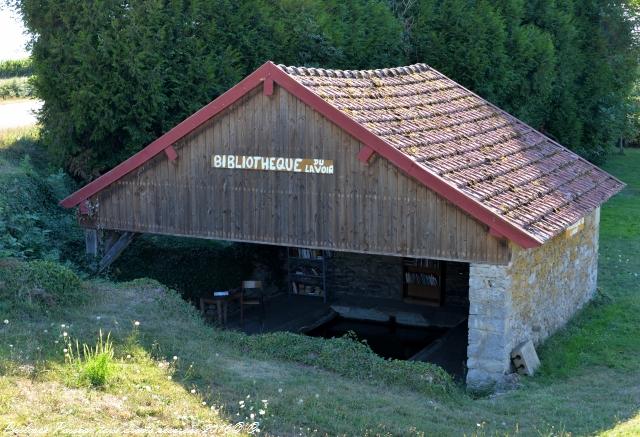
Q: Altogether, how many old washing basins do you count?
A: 1